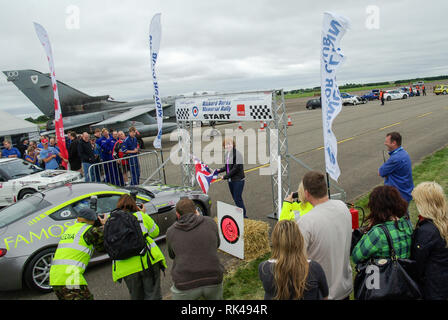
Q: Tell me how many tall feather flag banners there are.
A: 3